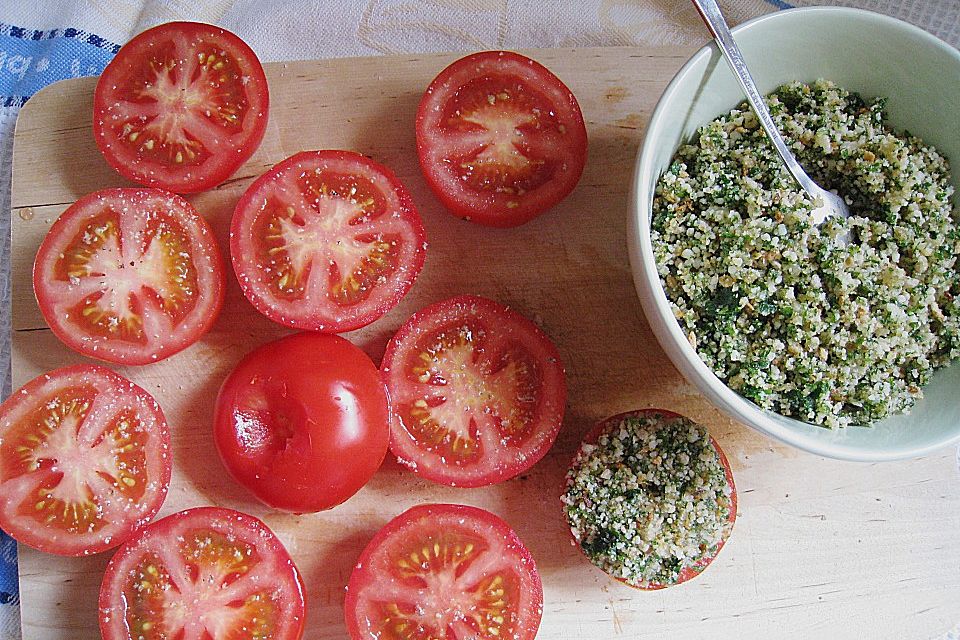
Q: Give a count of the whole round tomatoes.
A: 1